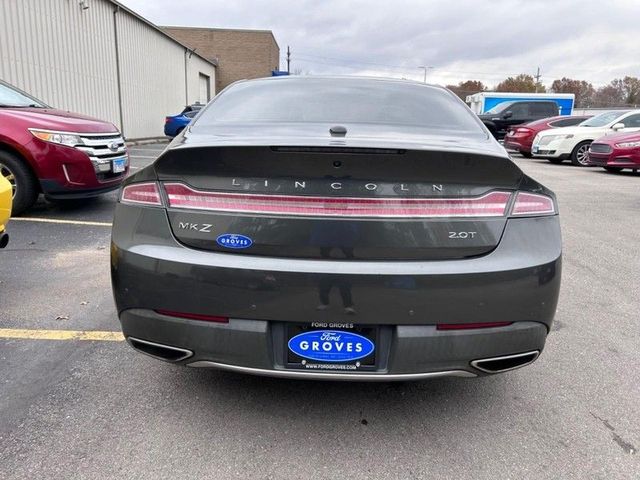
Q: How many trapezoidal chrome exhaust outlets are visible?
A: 2